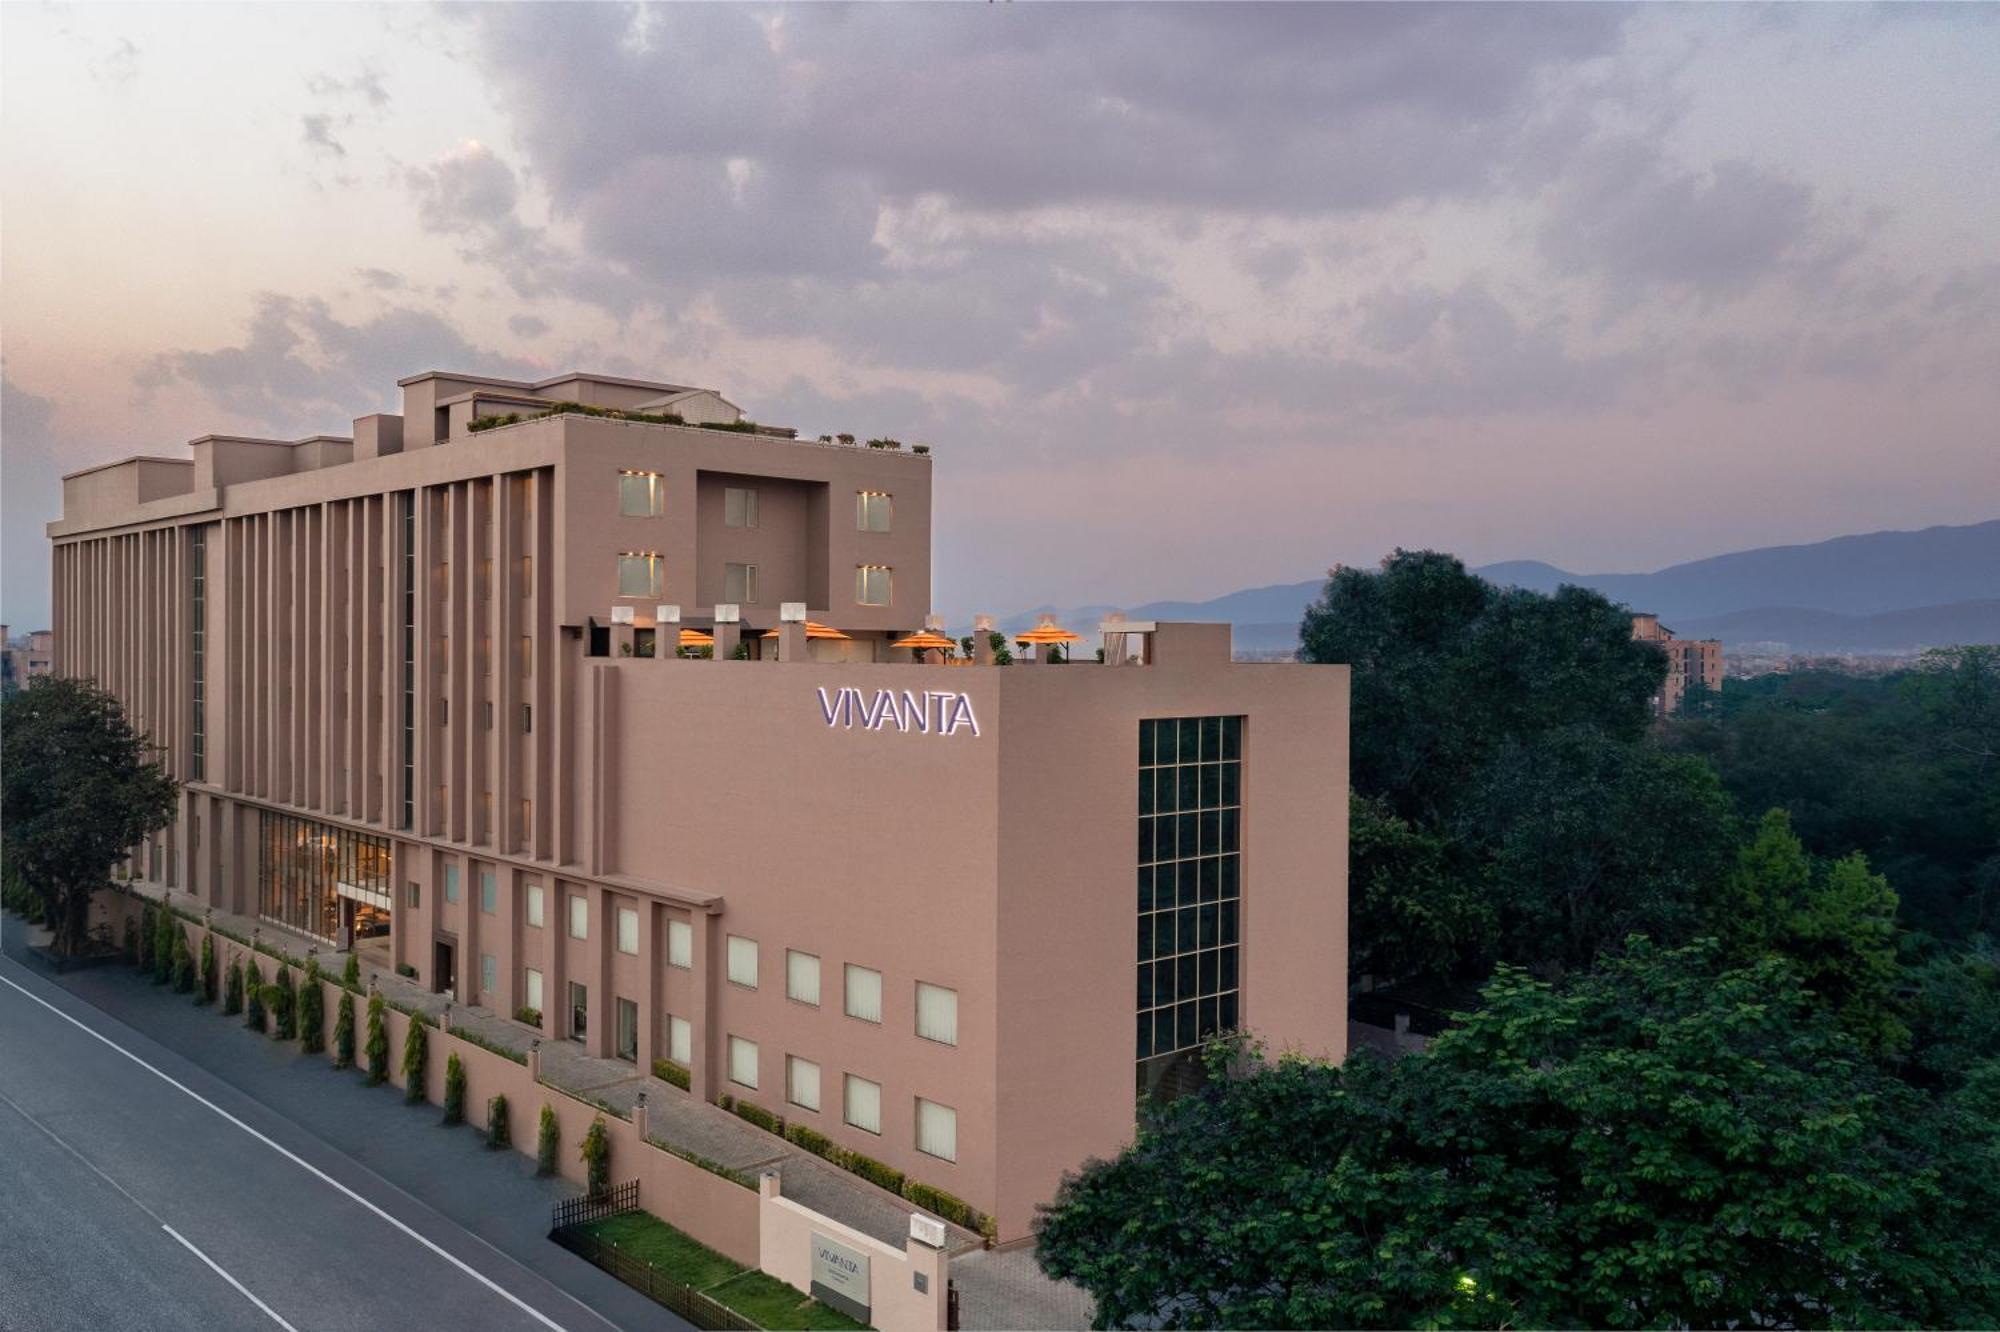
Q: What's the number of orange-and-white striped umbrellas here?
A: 4